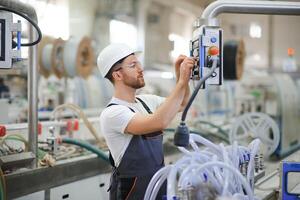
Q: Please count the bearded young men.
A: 1